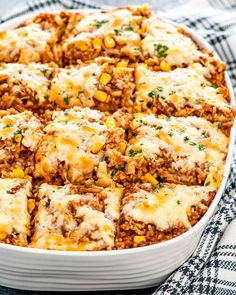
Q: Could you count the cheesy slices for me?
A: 12